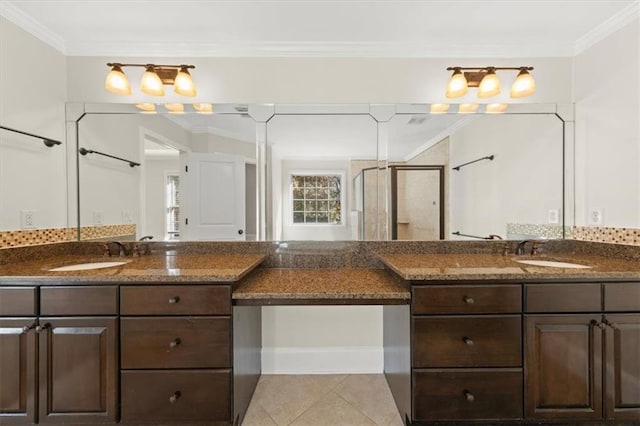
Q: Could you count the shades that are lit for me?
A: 6